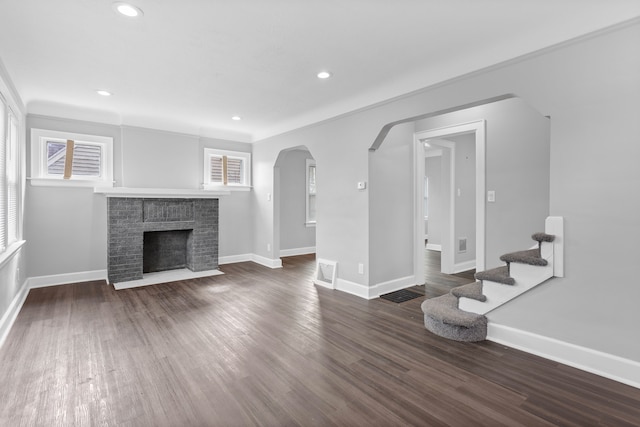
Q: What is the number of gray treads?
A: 5